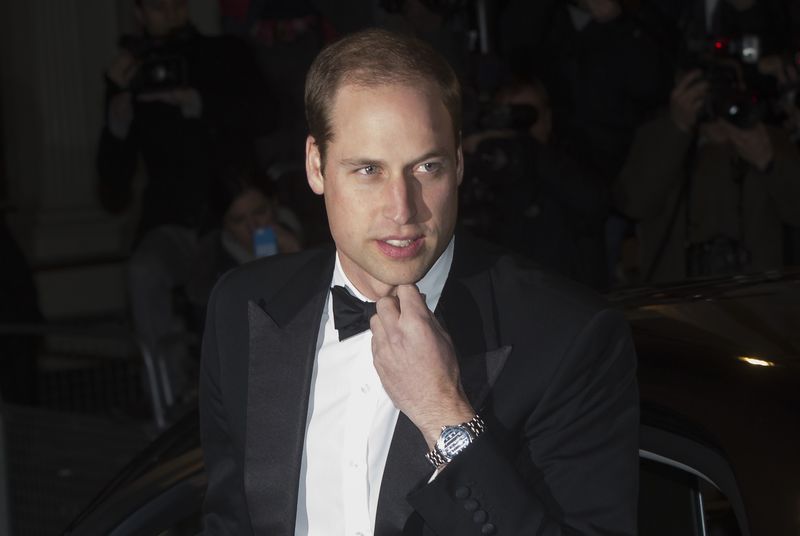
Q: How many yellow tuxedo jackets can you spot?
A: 0